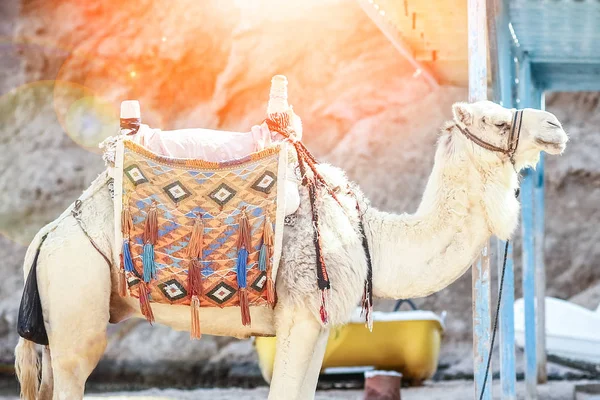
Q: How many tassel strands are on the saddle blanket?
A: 5